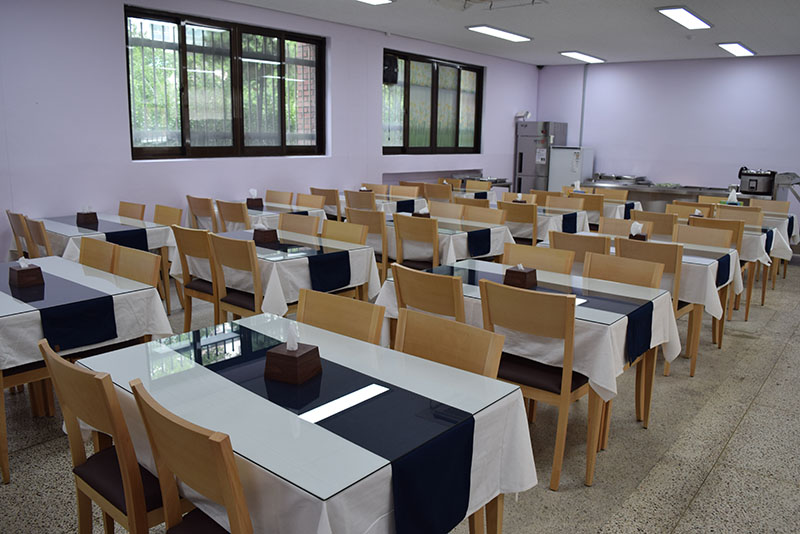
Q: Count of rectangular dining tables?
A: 14